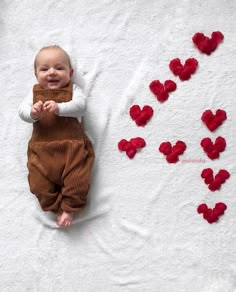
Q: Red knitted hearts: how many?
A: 10